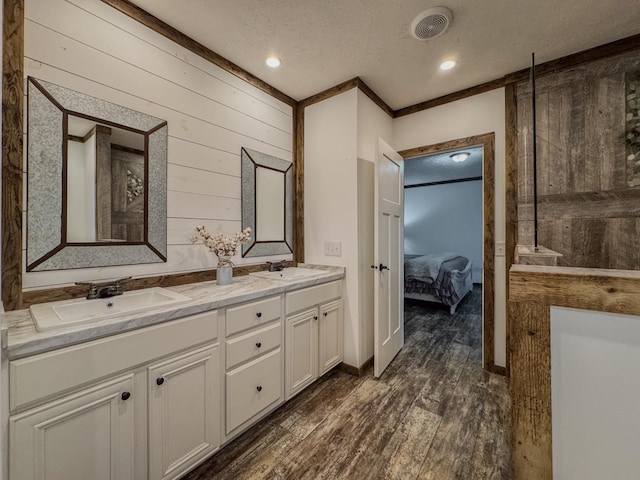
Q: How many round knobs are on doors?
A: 4